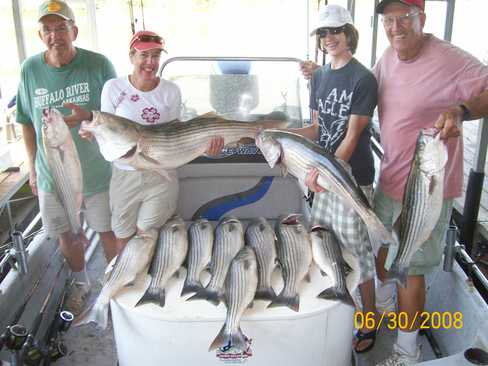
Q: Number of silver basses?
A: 12